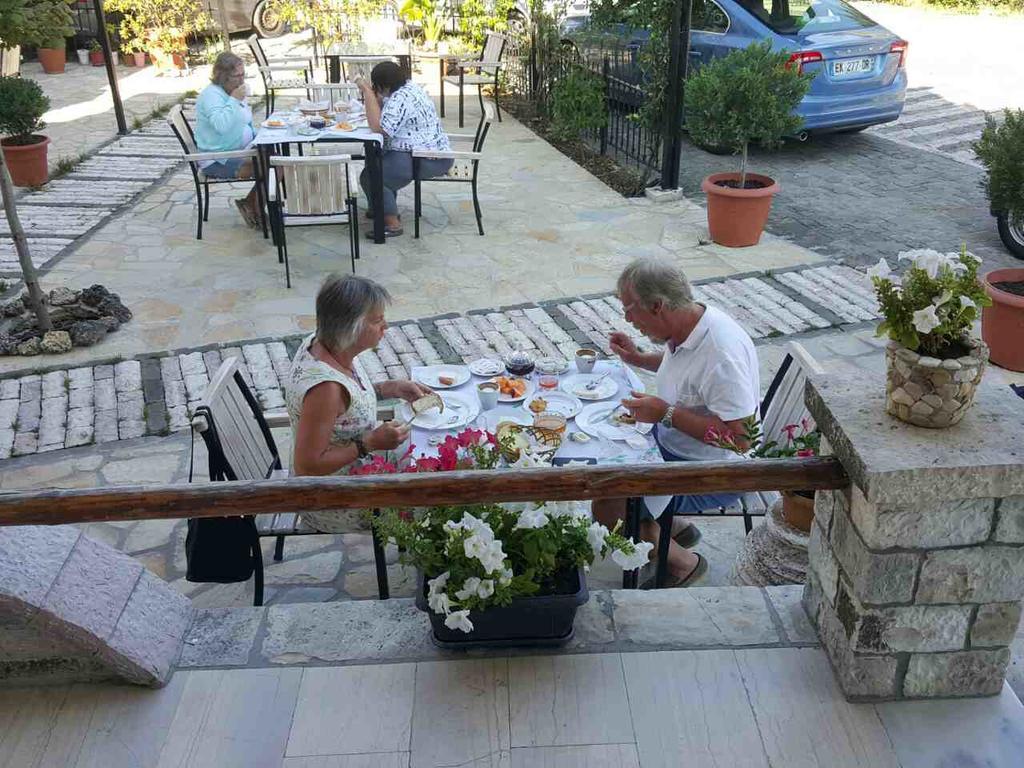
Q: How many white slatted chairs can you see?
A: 9